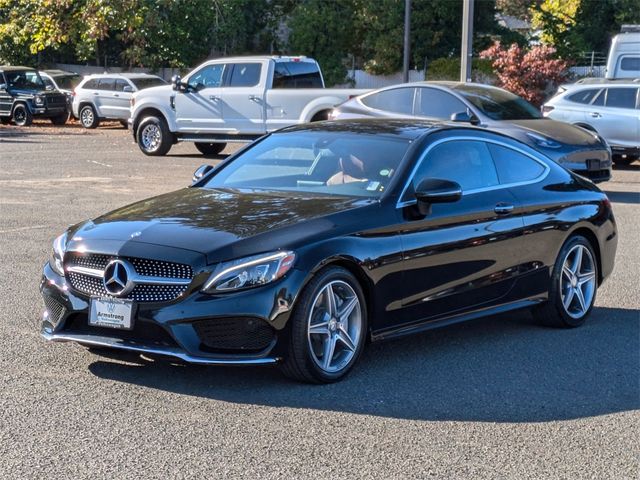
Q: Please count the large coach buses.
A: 0